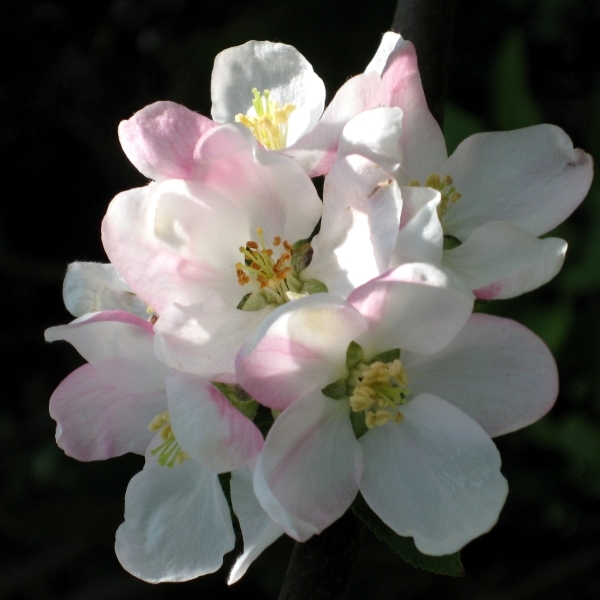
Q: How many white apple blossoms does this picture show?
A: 5